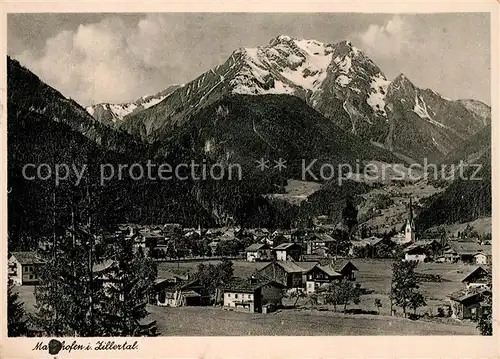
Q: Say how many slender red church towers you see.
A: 0